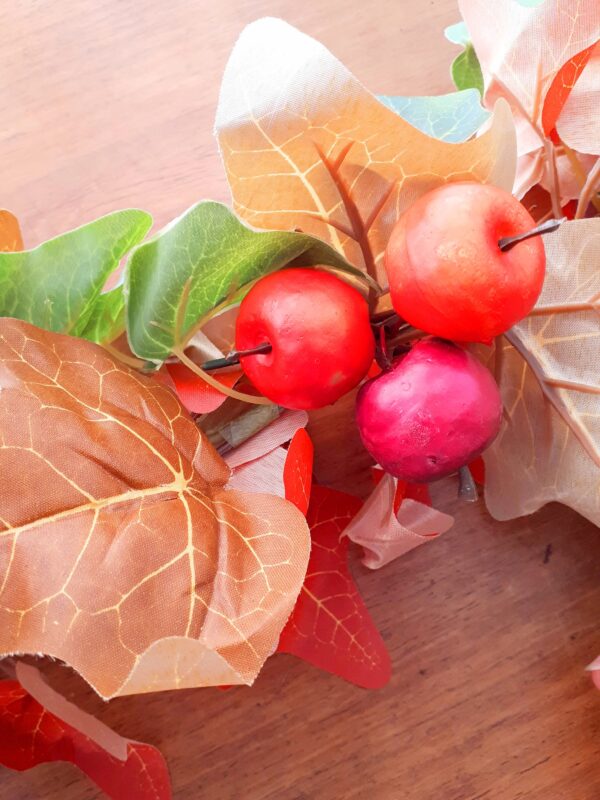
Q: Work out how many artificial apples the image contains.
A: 3